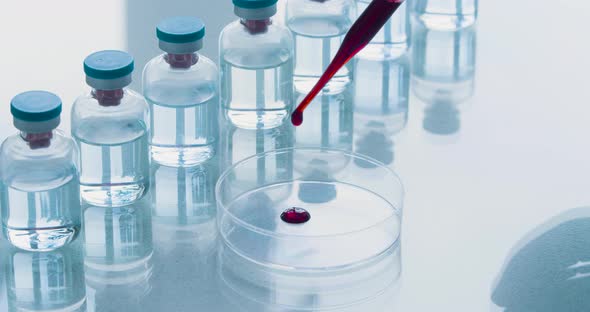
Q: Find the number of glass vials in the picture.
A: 7